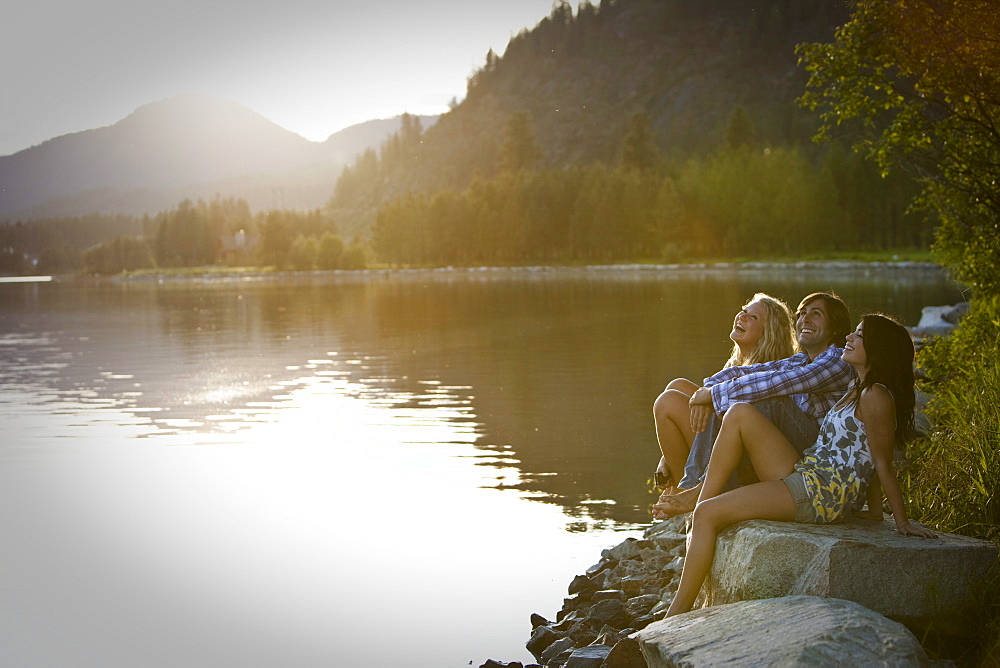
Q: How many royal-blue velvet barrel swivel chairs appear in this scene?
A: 0